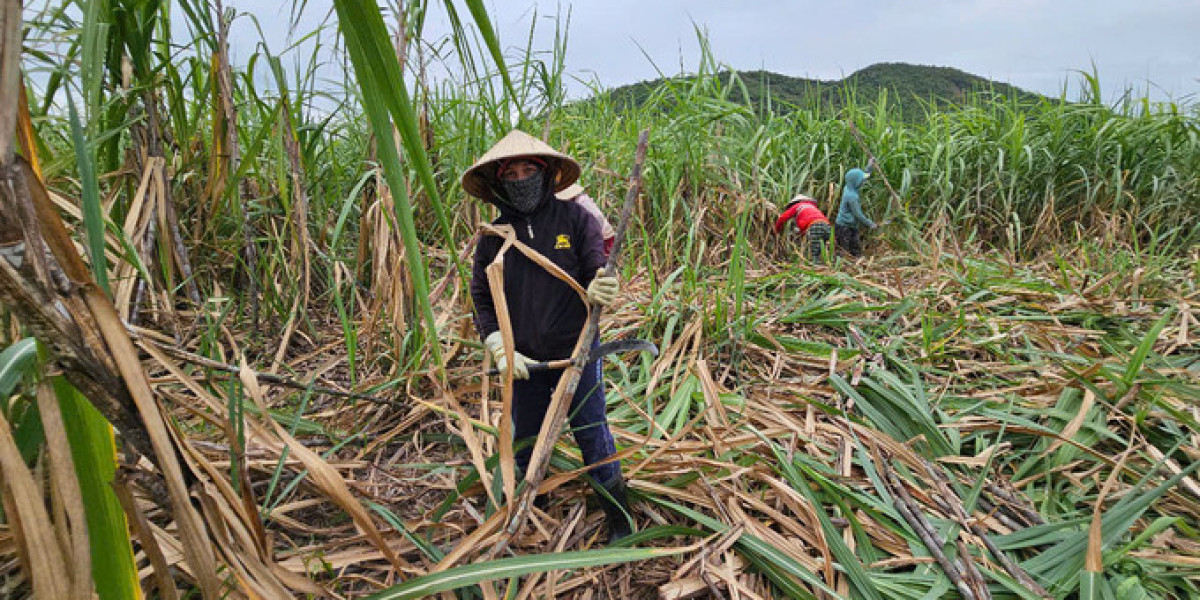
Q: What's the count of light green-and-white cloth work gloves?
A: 2